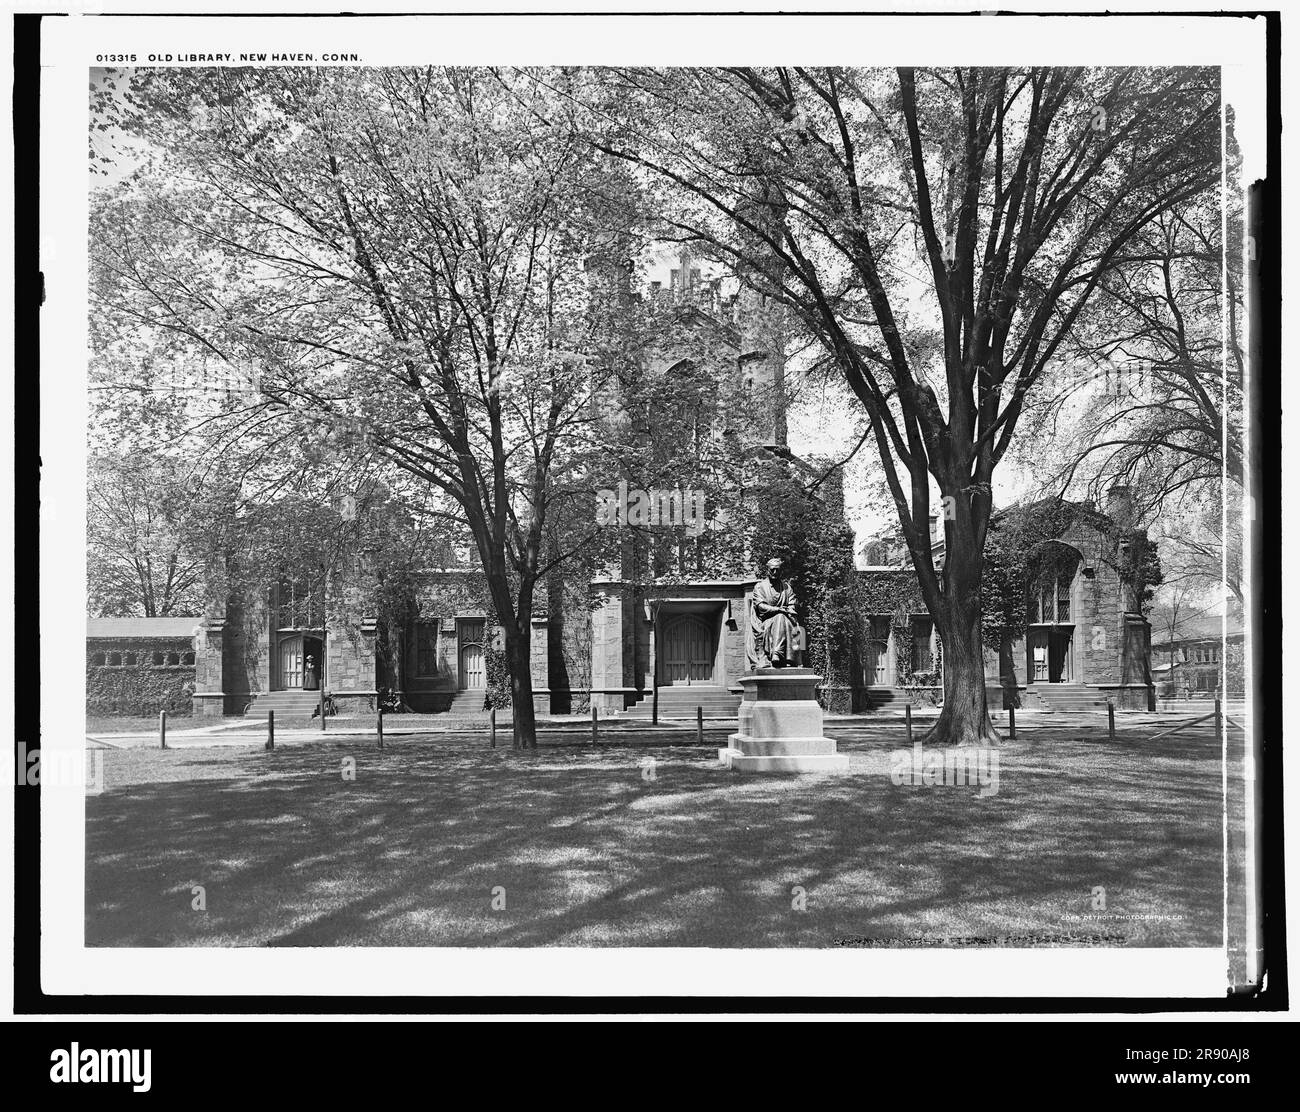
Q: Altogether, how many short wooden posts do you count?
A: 10